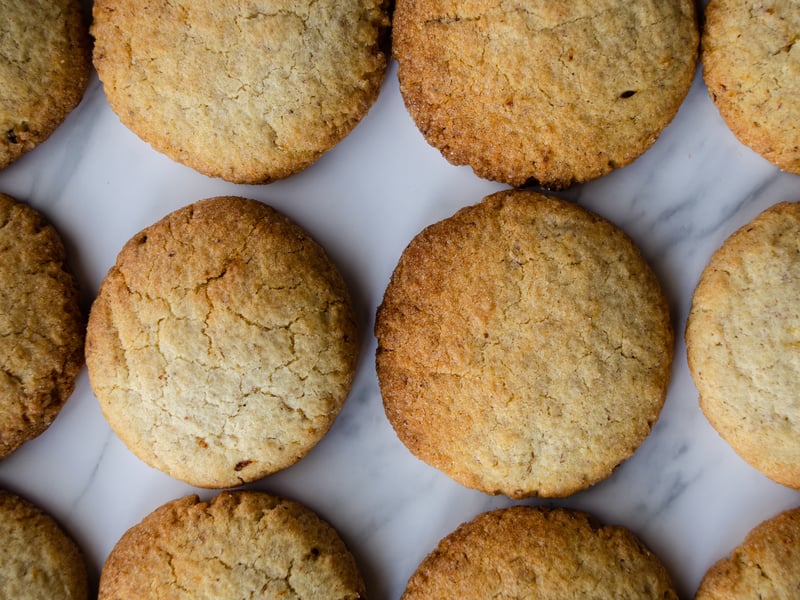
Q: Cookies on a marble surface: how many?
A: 12